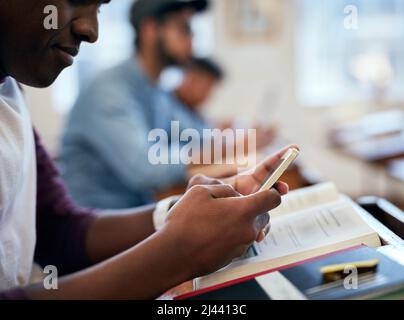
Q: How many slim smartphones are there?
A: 1